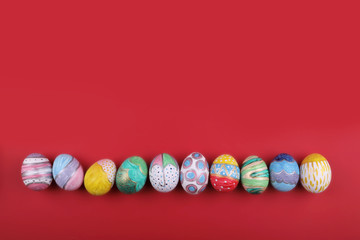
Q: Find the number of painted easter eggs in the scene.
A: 10